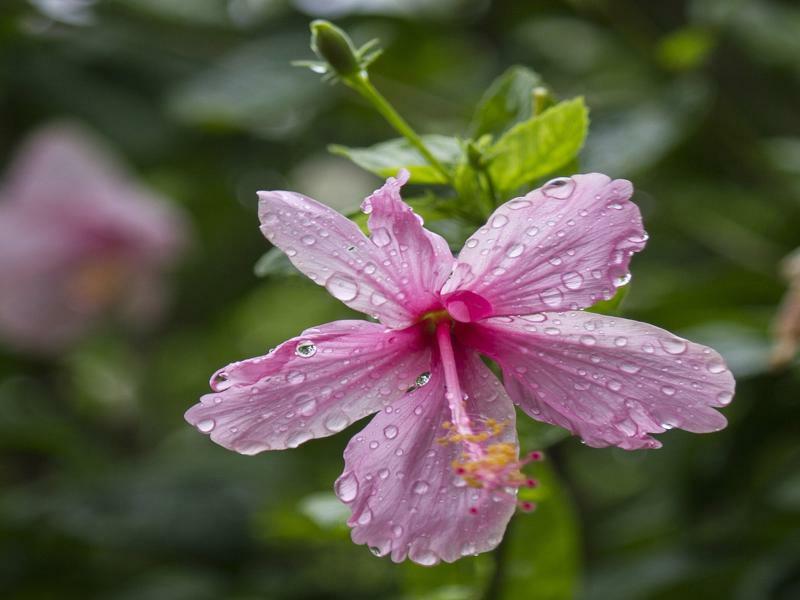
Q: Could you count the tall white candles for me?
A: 0